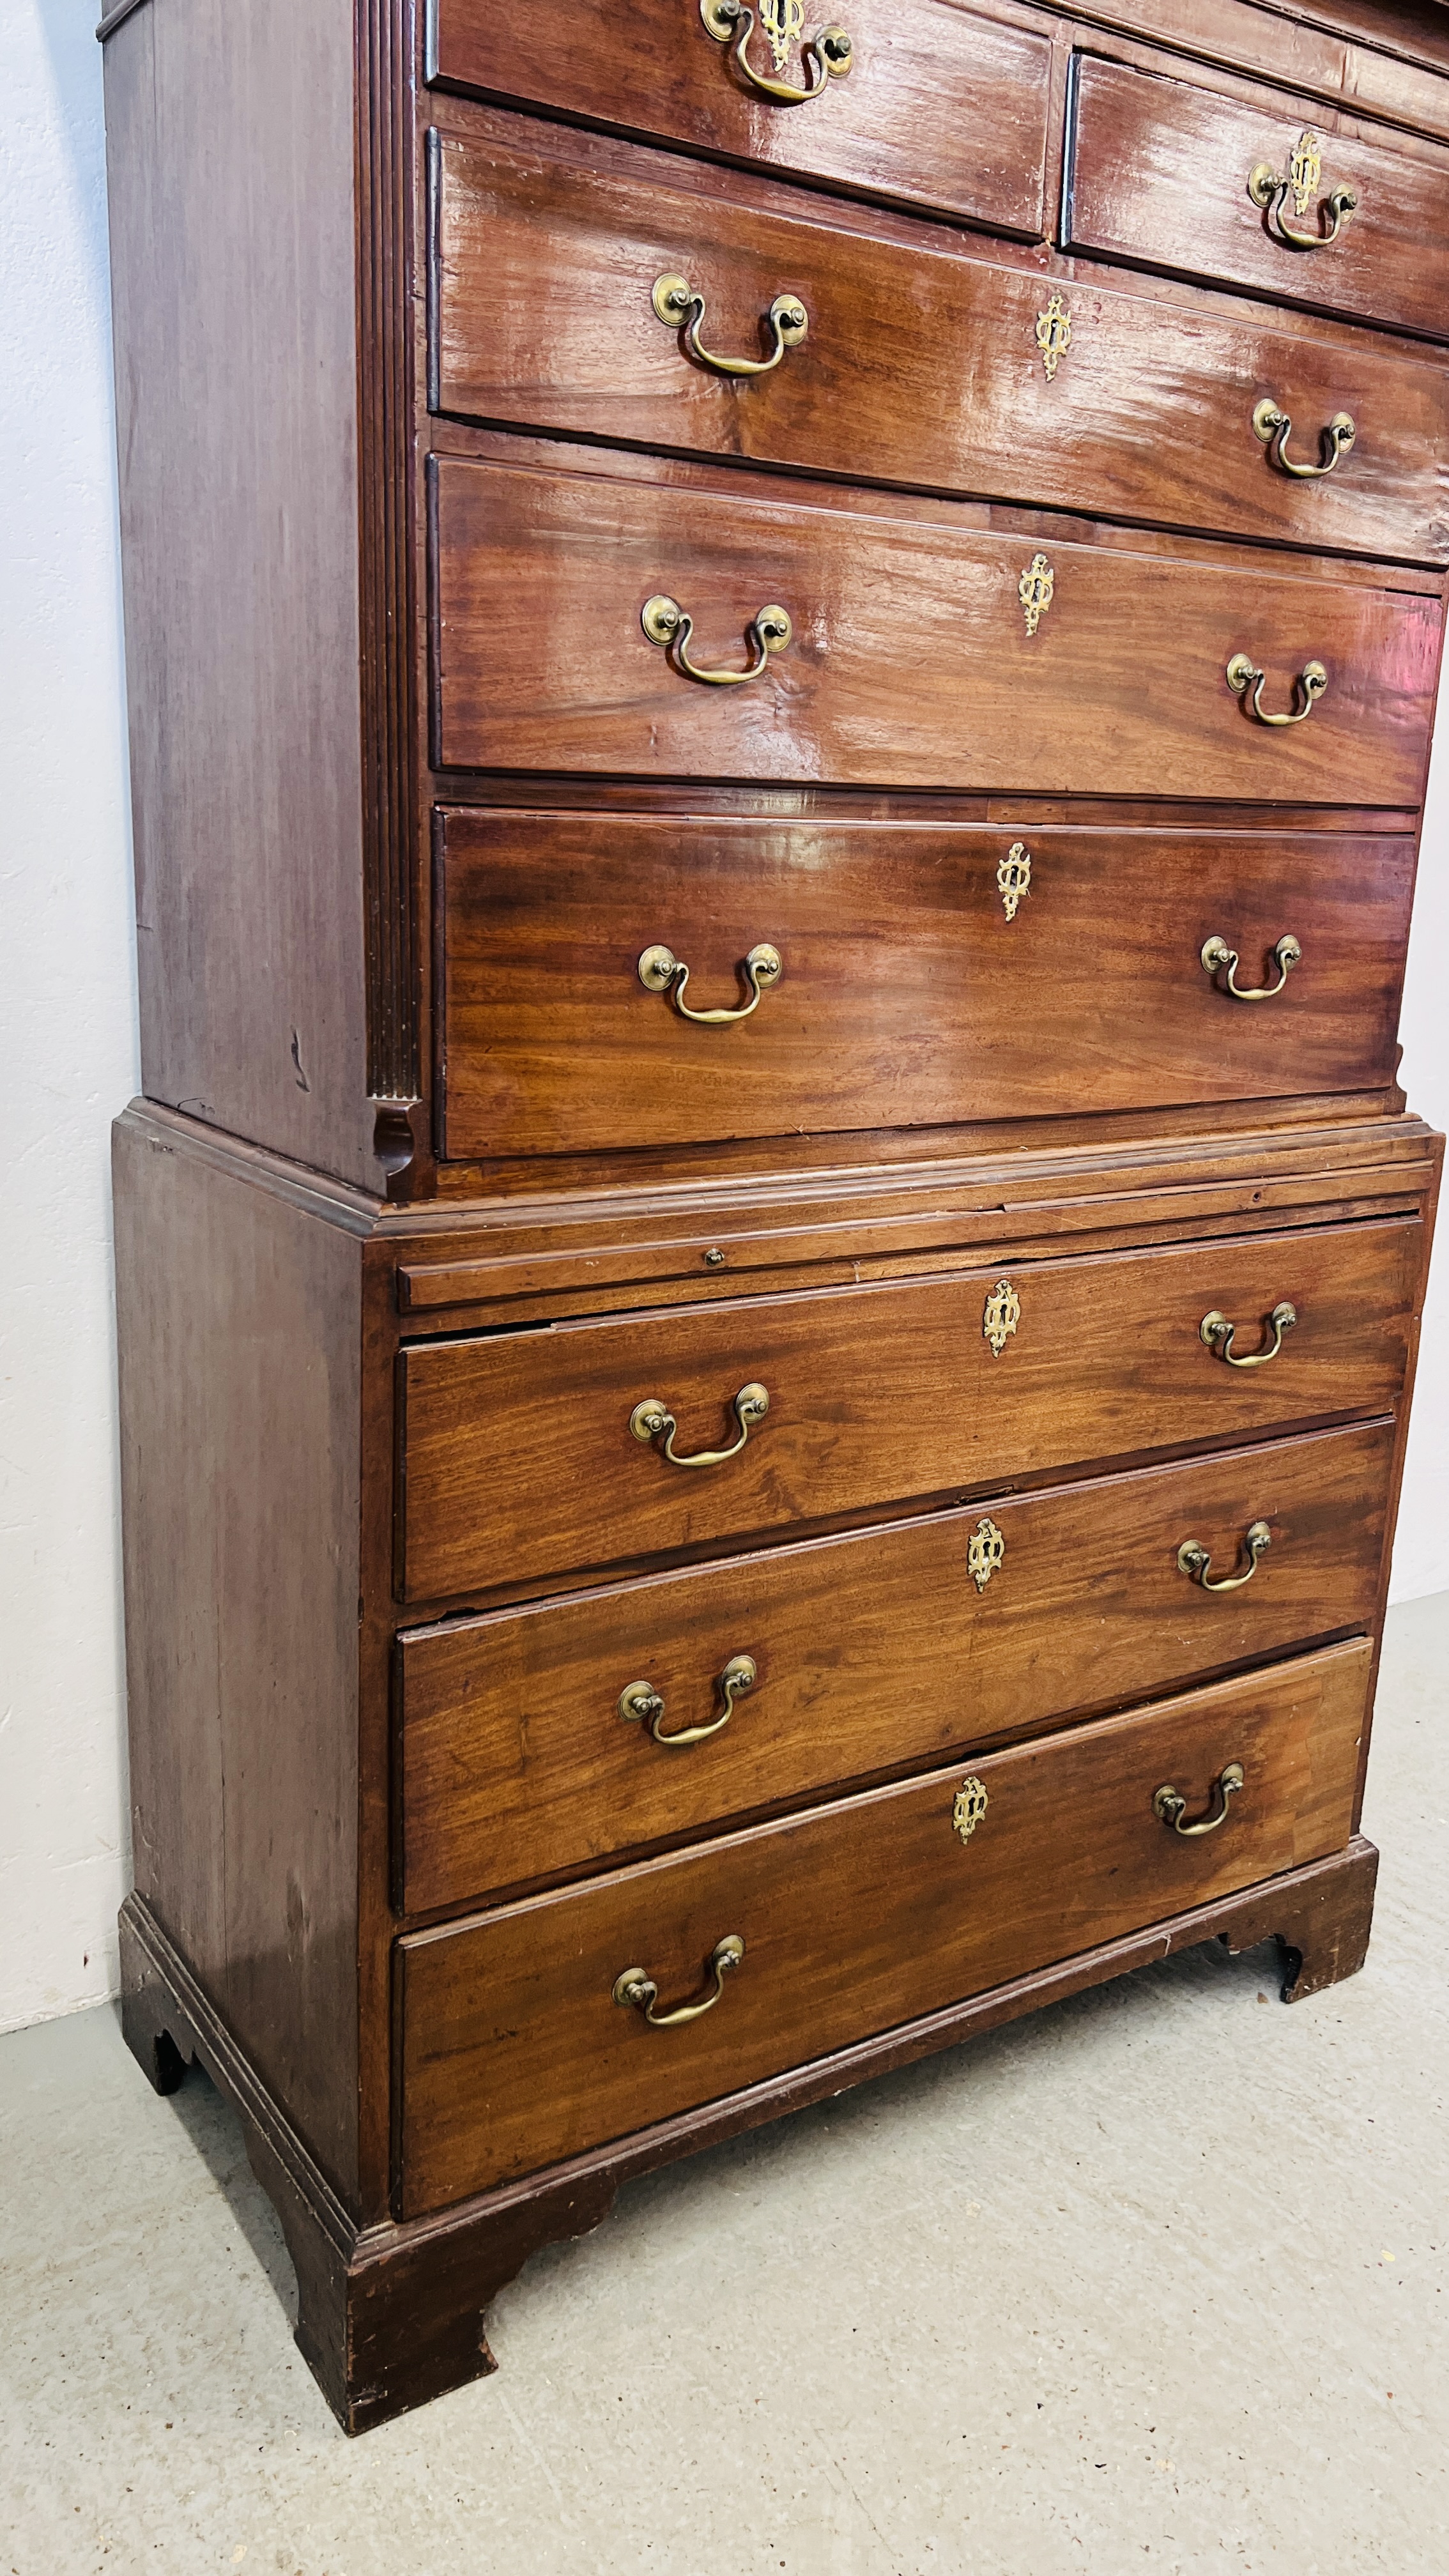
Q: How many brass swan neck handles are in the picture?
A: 14